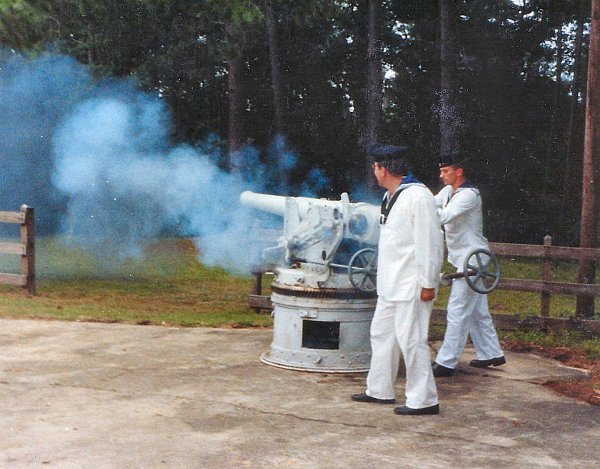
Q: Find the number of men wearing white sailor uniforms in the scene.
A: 2